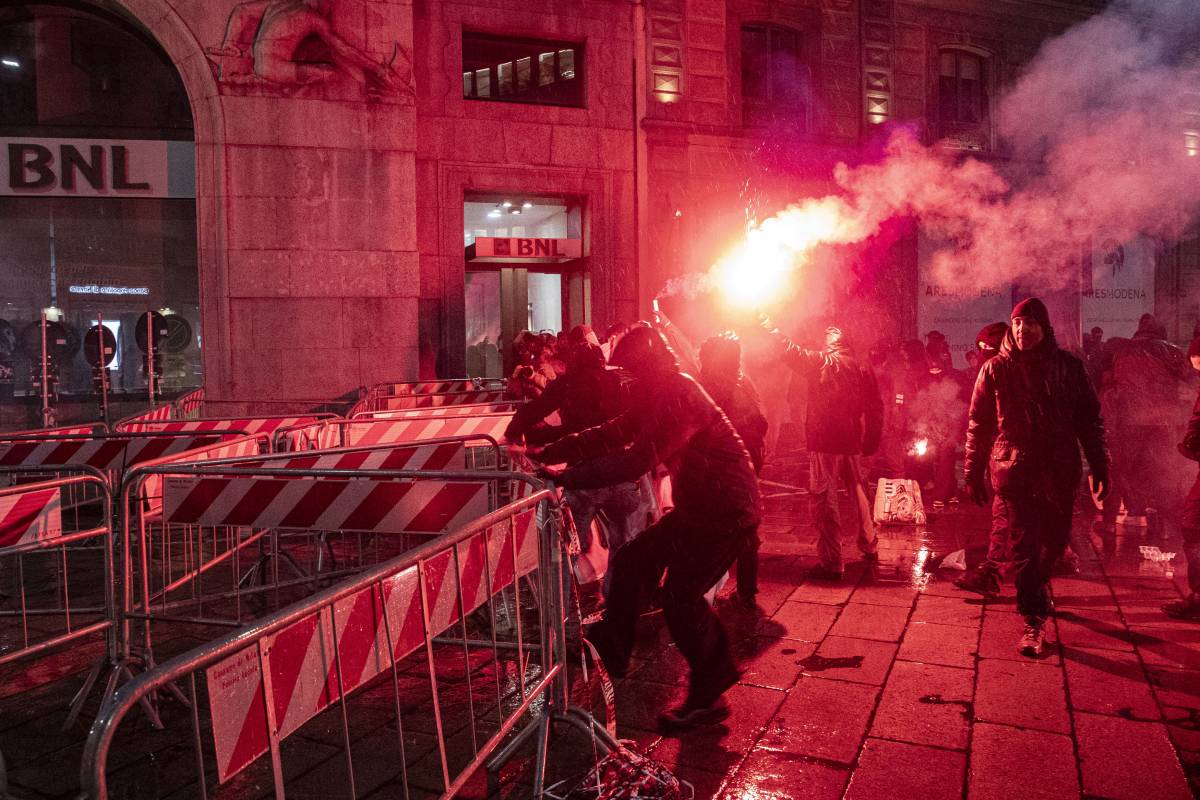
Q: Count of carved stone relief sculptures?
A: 1